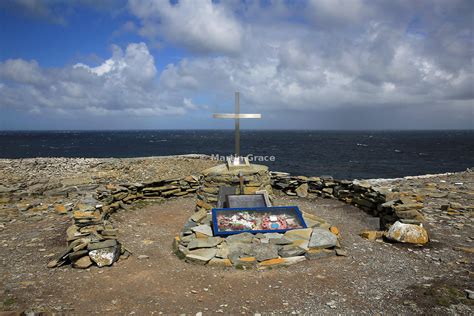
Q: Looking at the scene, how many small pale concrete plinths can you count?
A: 1